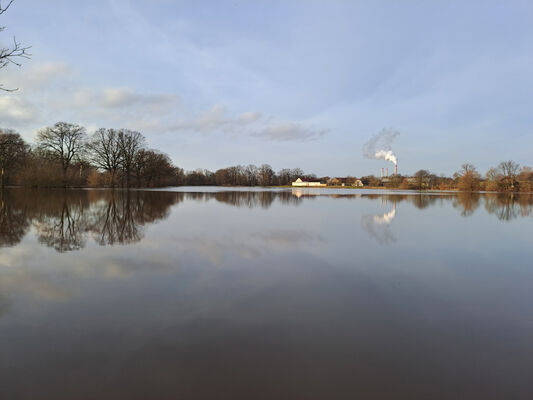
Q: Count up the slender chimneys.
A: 3